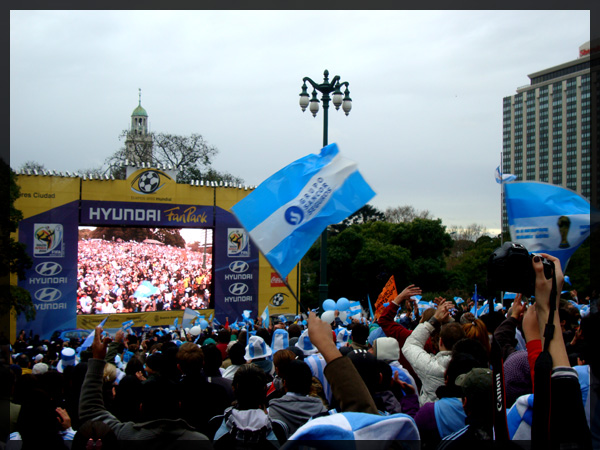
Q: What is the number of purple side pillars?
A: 2